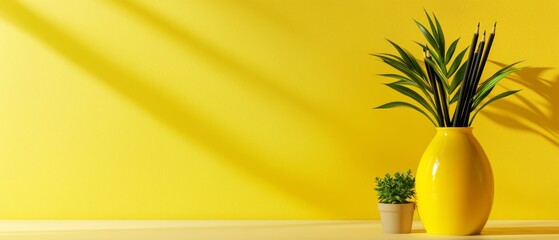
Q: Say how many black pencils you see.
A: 6